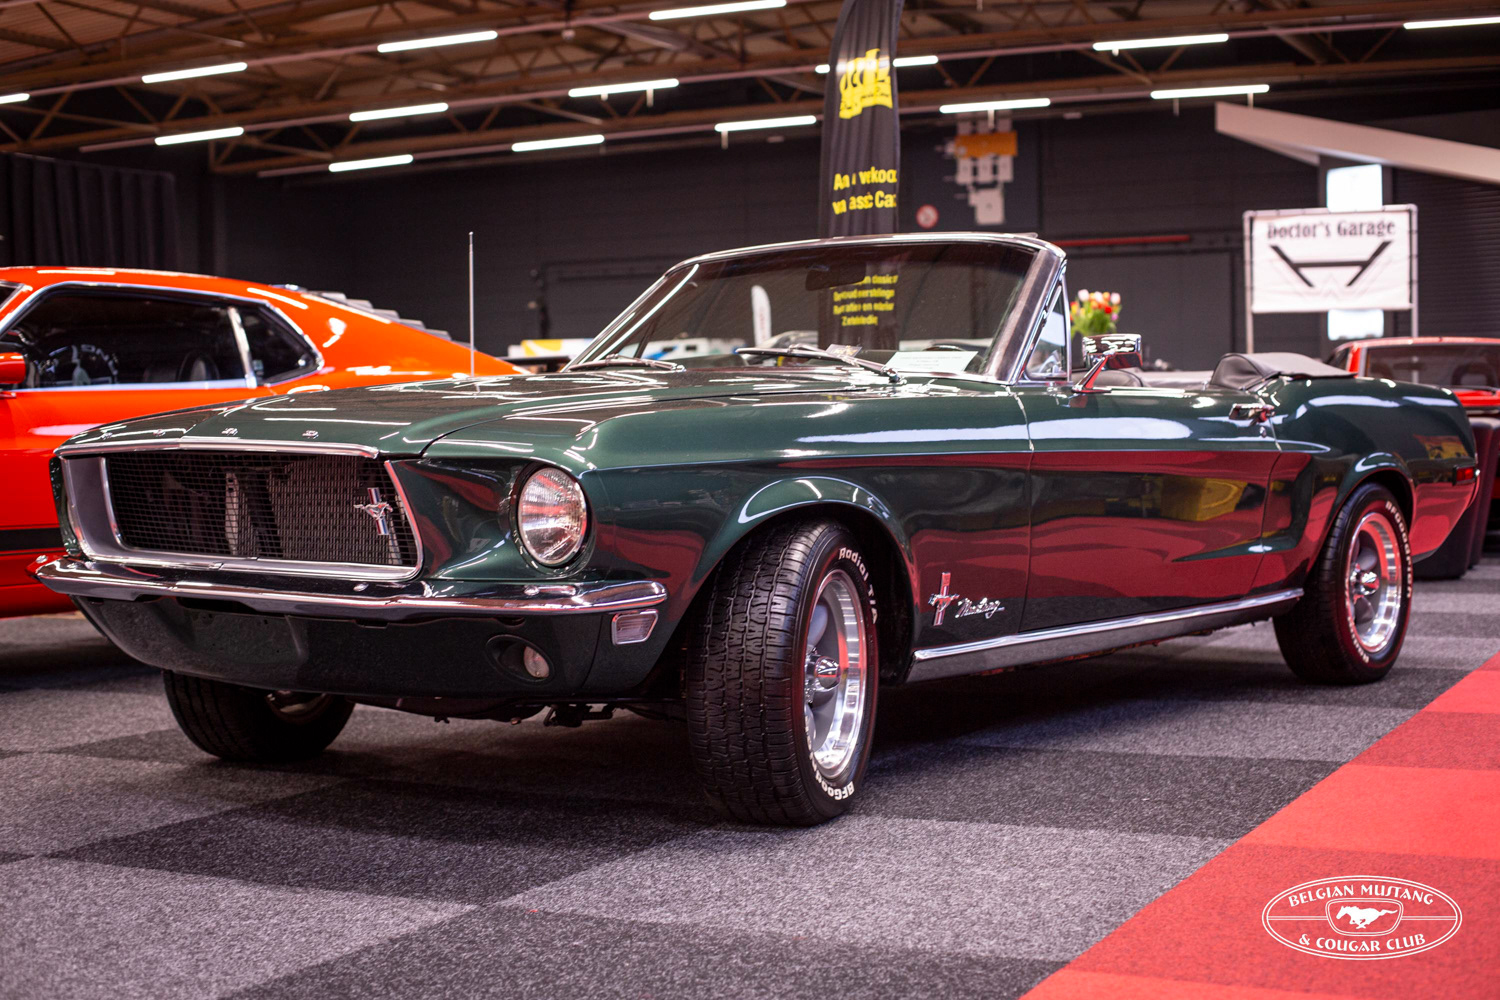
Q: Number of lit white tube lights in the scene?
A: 15